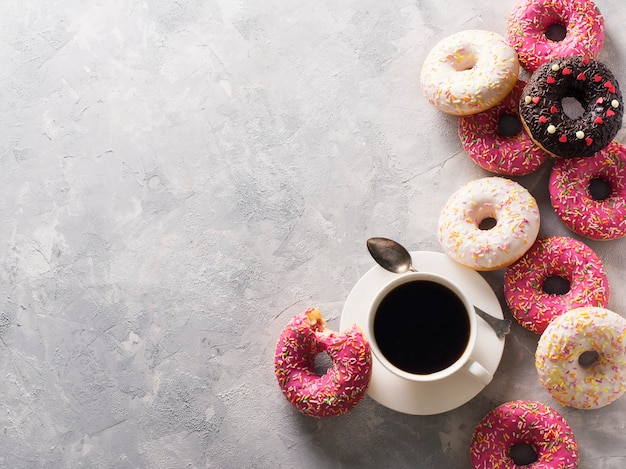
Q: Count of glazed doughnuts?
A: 10